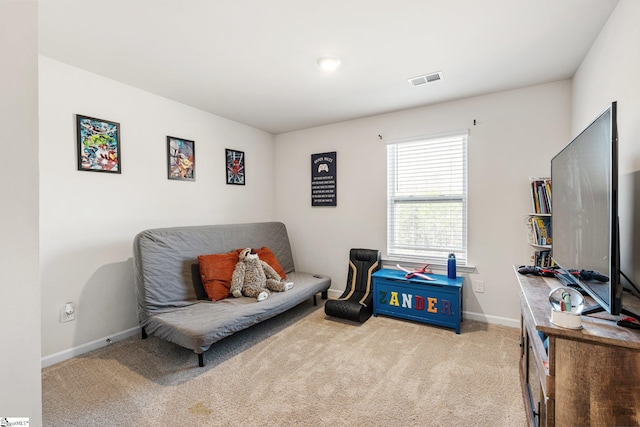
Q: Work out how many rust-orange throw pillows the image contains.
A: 2